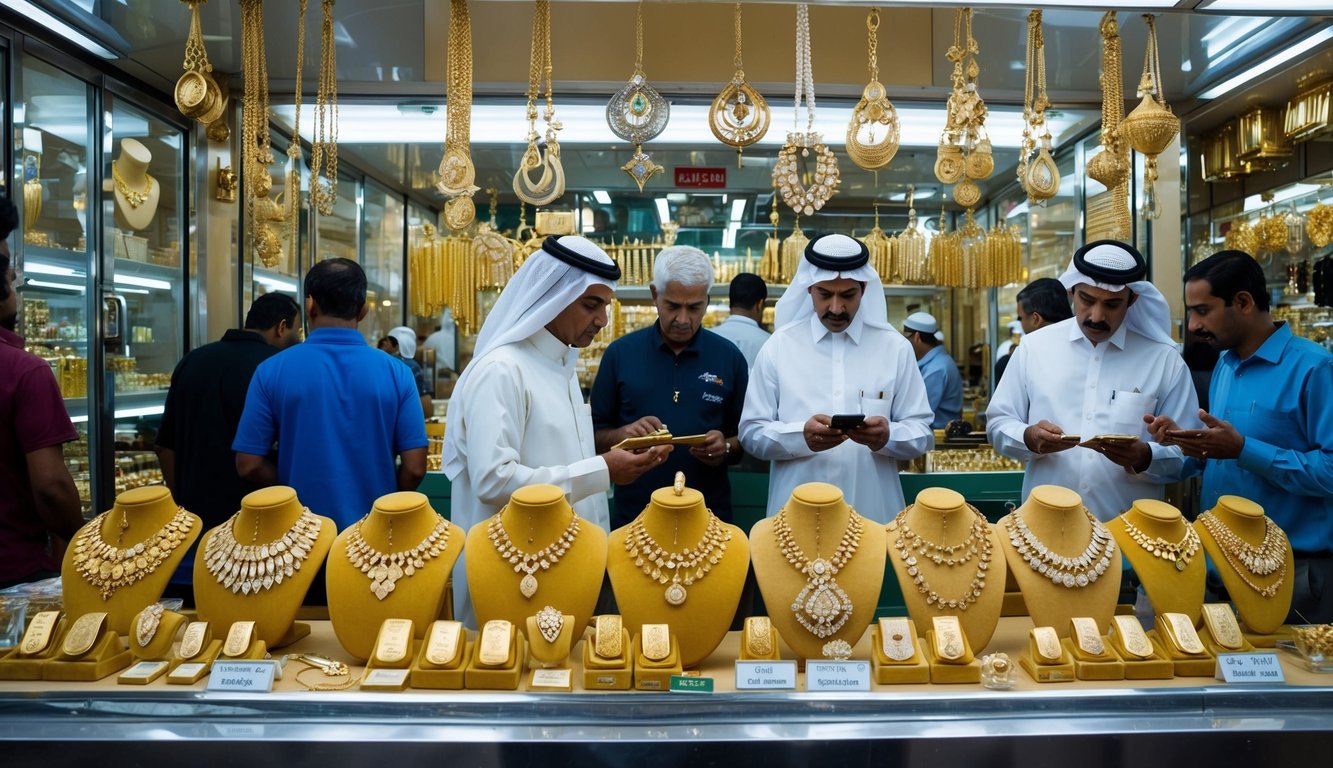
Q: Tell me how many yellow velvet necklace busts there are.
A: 10